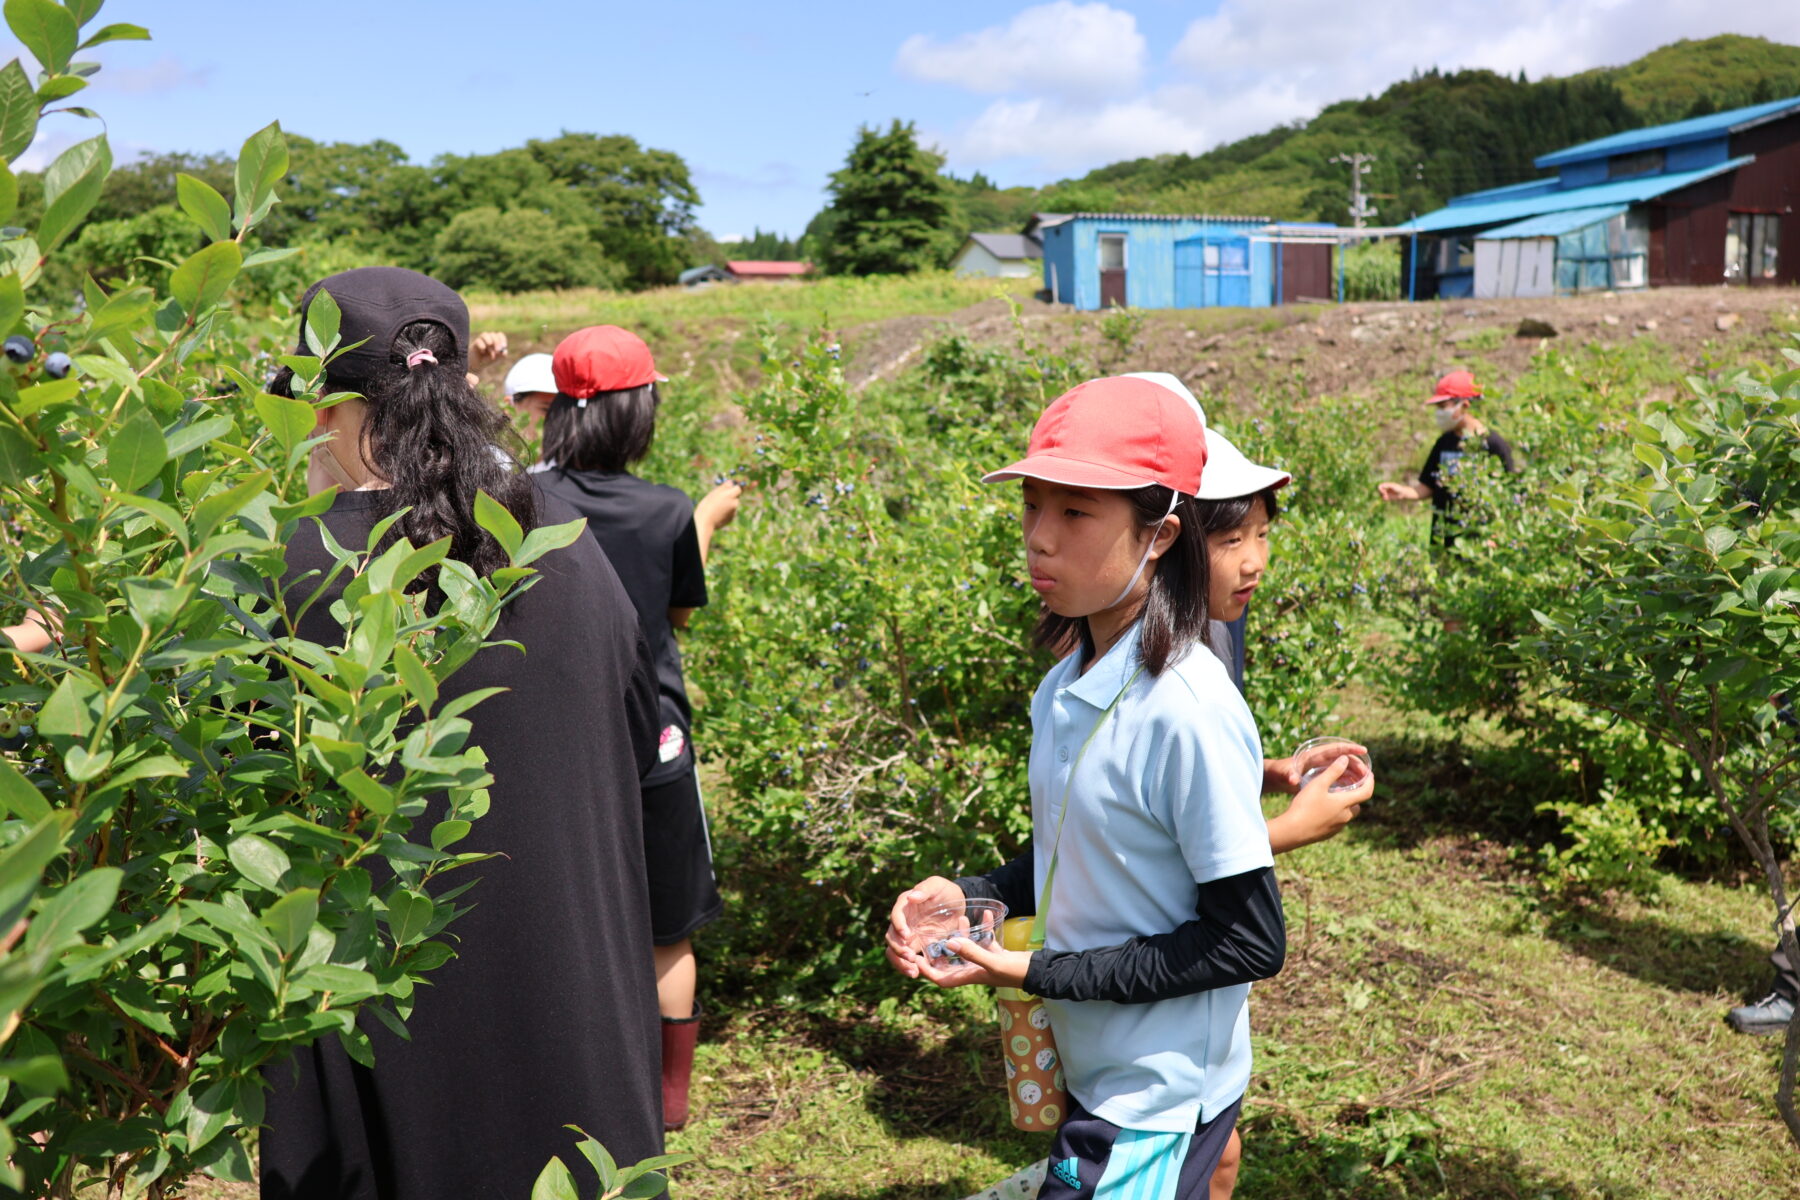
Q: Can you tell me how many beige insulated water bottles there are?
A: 1